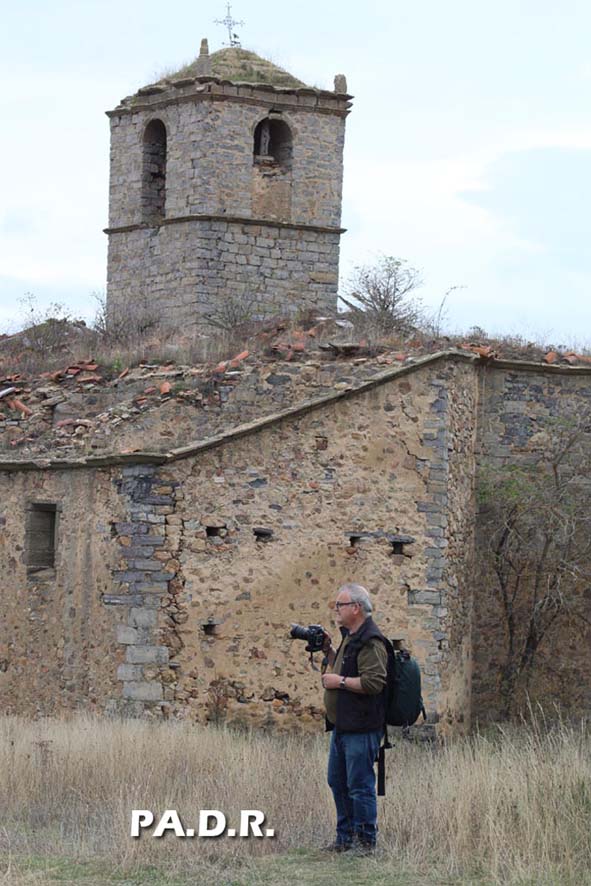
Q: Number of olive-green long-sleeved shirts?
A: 1